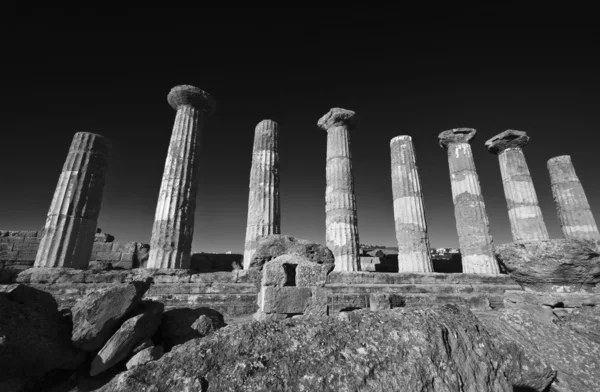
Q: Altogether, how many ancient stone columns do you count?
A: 8